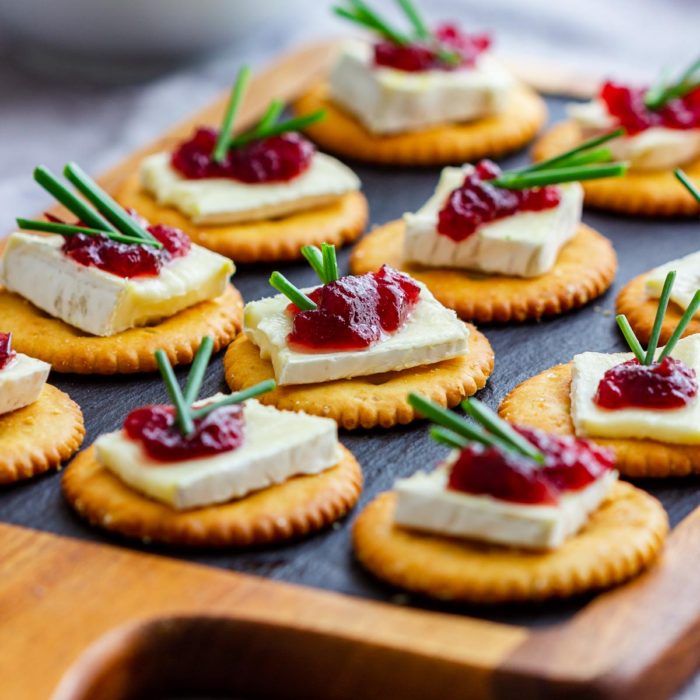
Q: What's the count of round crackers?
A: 11